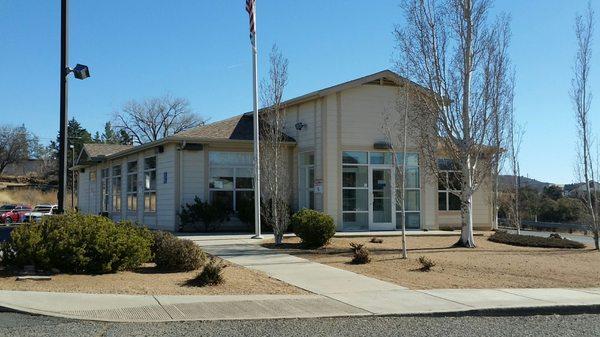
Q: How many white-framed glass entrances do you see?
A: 1